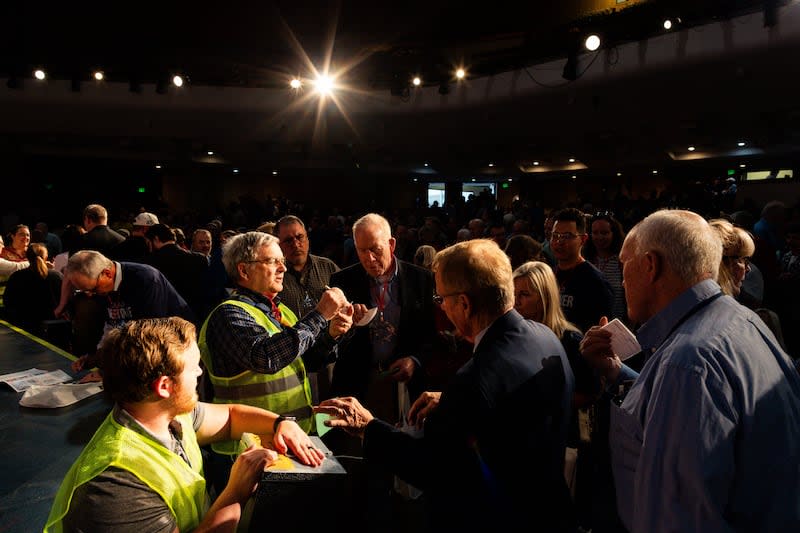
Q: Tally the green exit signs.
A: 3